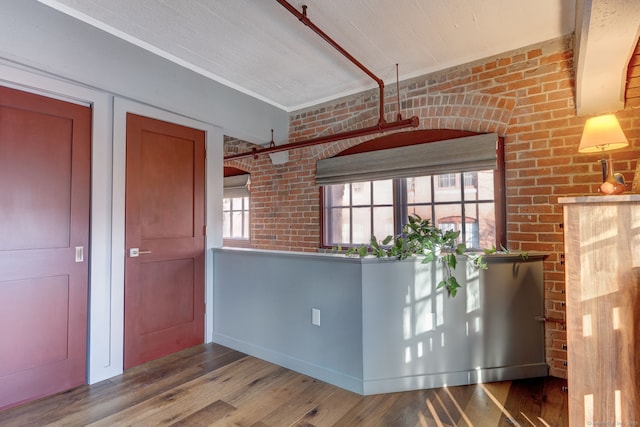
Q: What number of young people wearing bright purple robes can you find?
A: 0